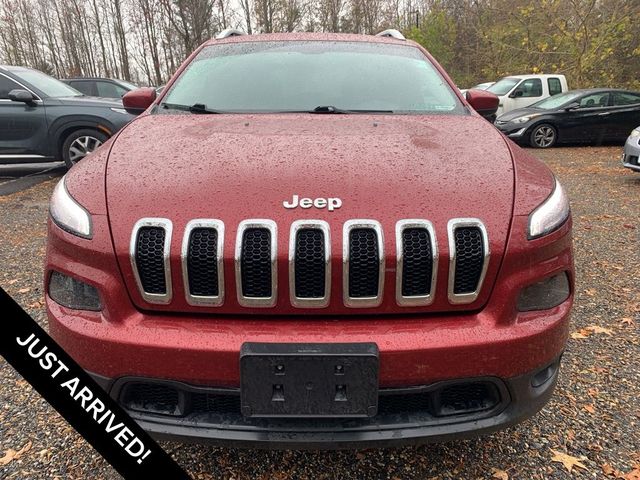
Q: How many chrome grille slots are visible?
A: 7